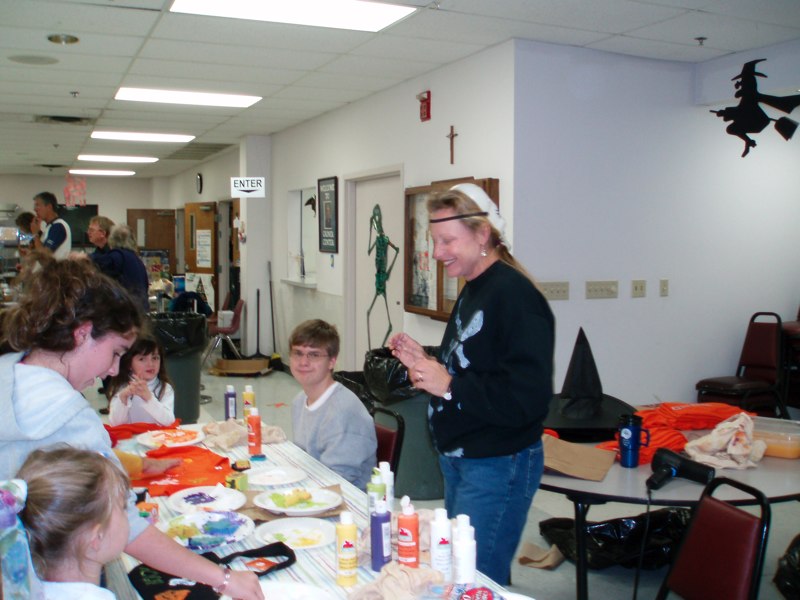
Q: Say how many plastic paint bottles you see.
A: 11